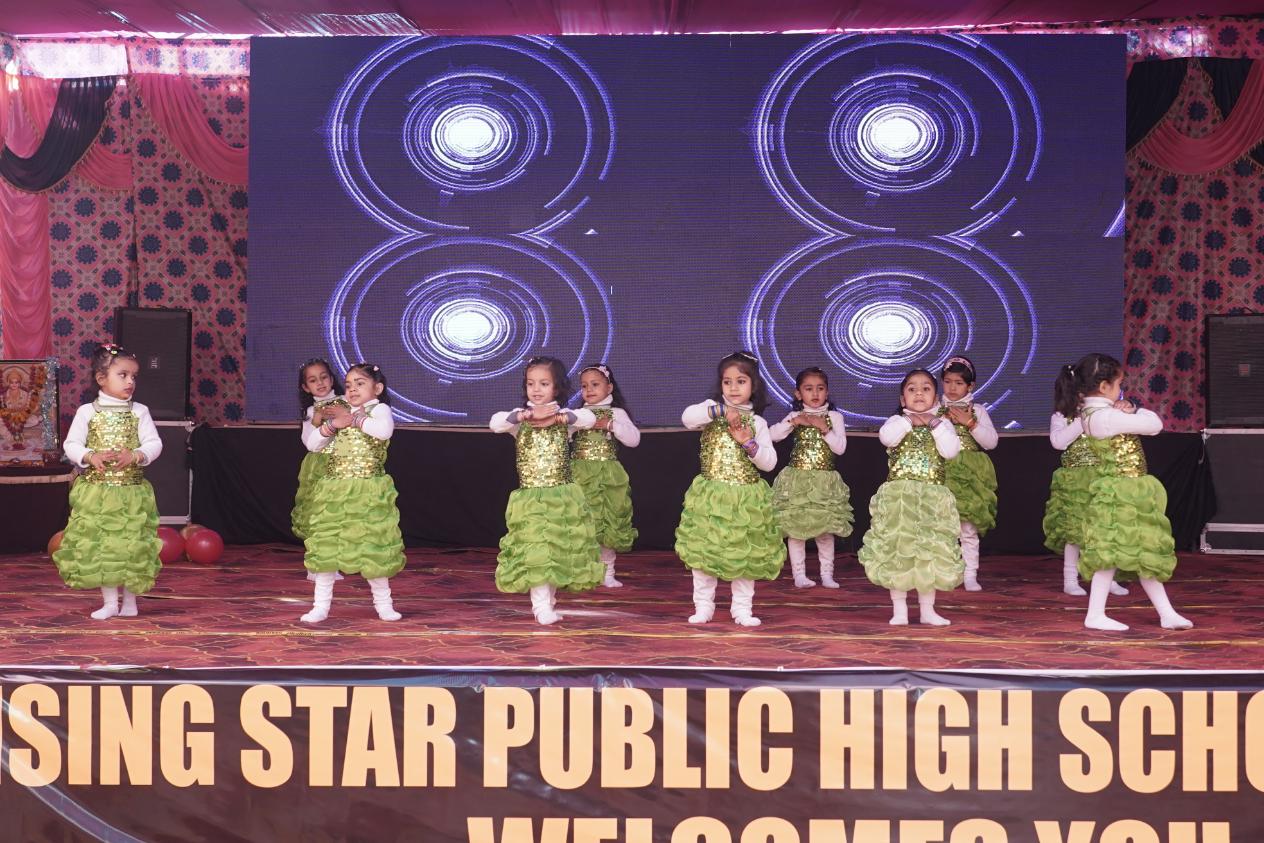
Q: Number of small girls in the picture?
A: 11